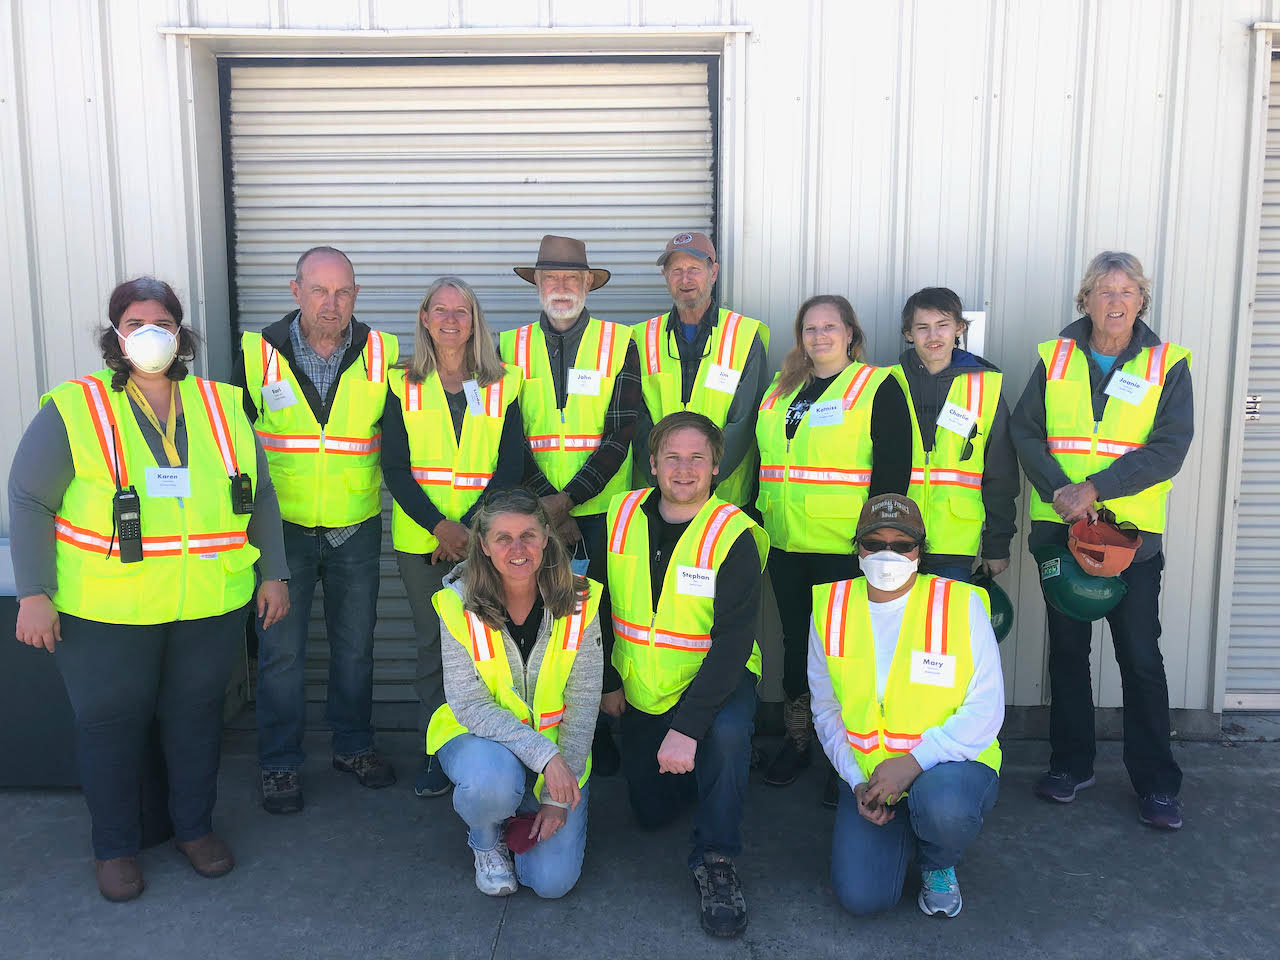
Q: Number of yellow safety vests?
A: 11